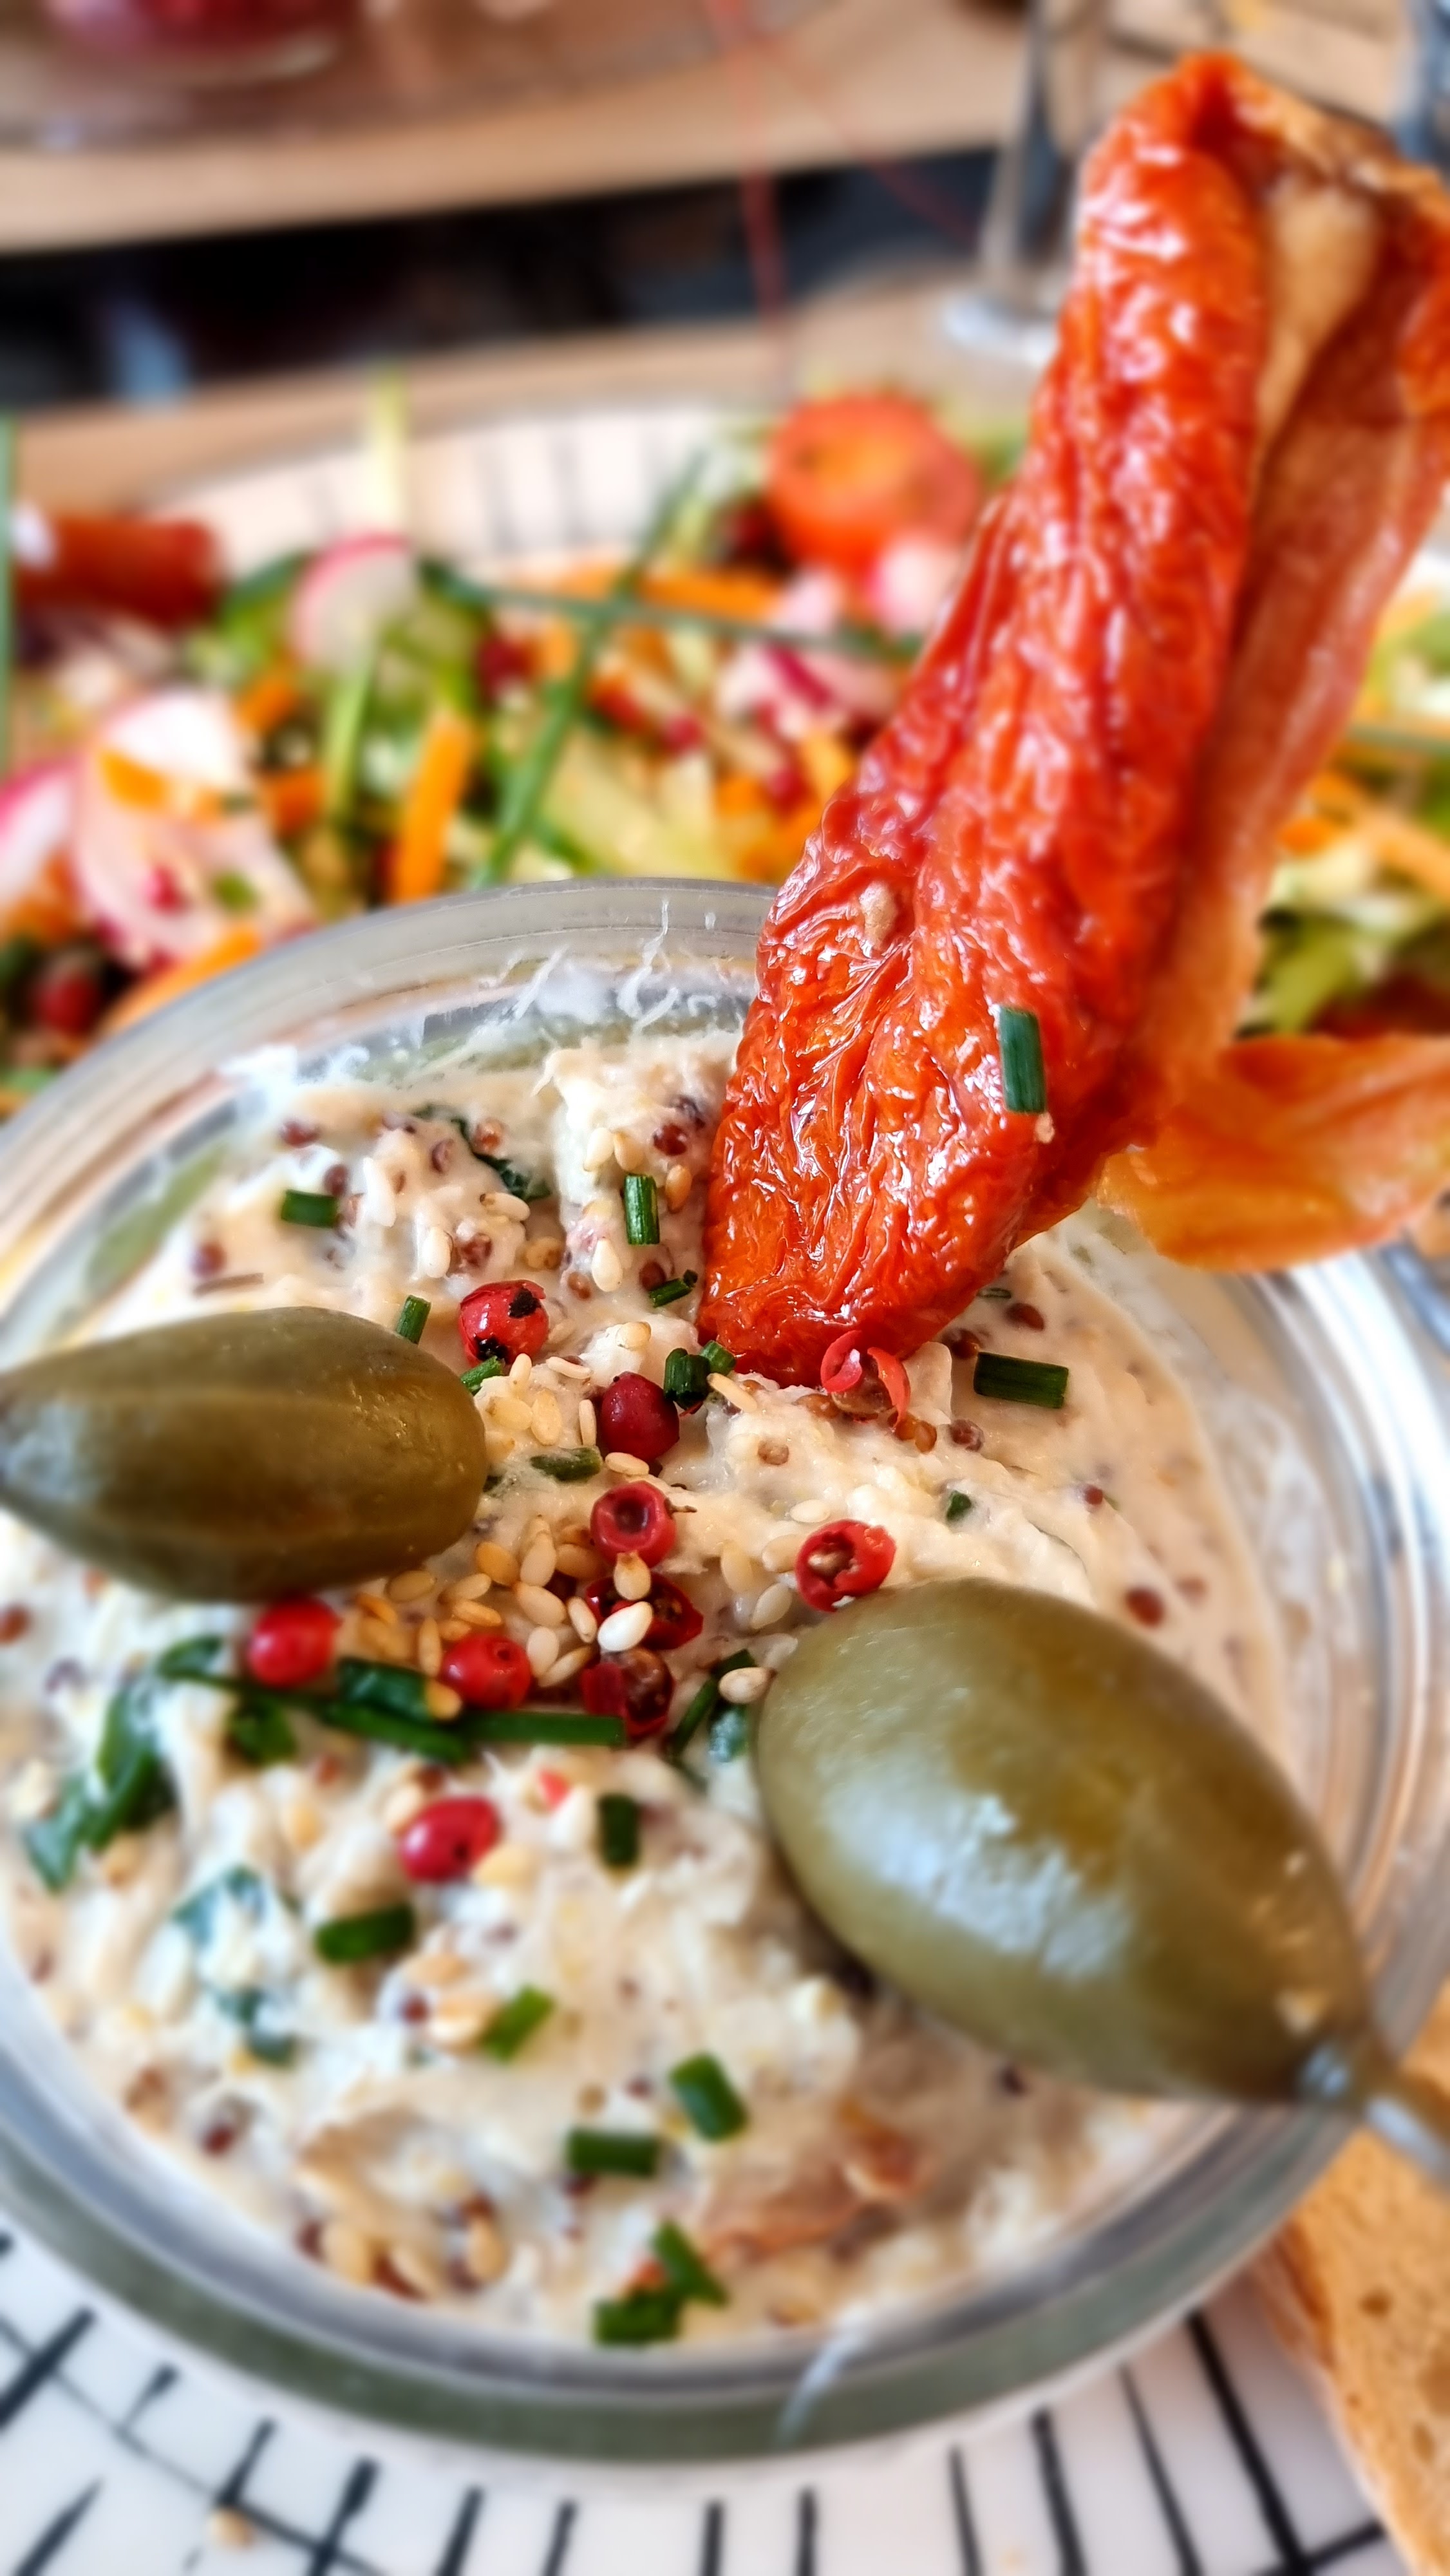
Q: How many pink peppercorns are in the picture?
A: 10